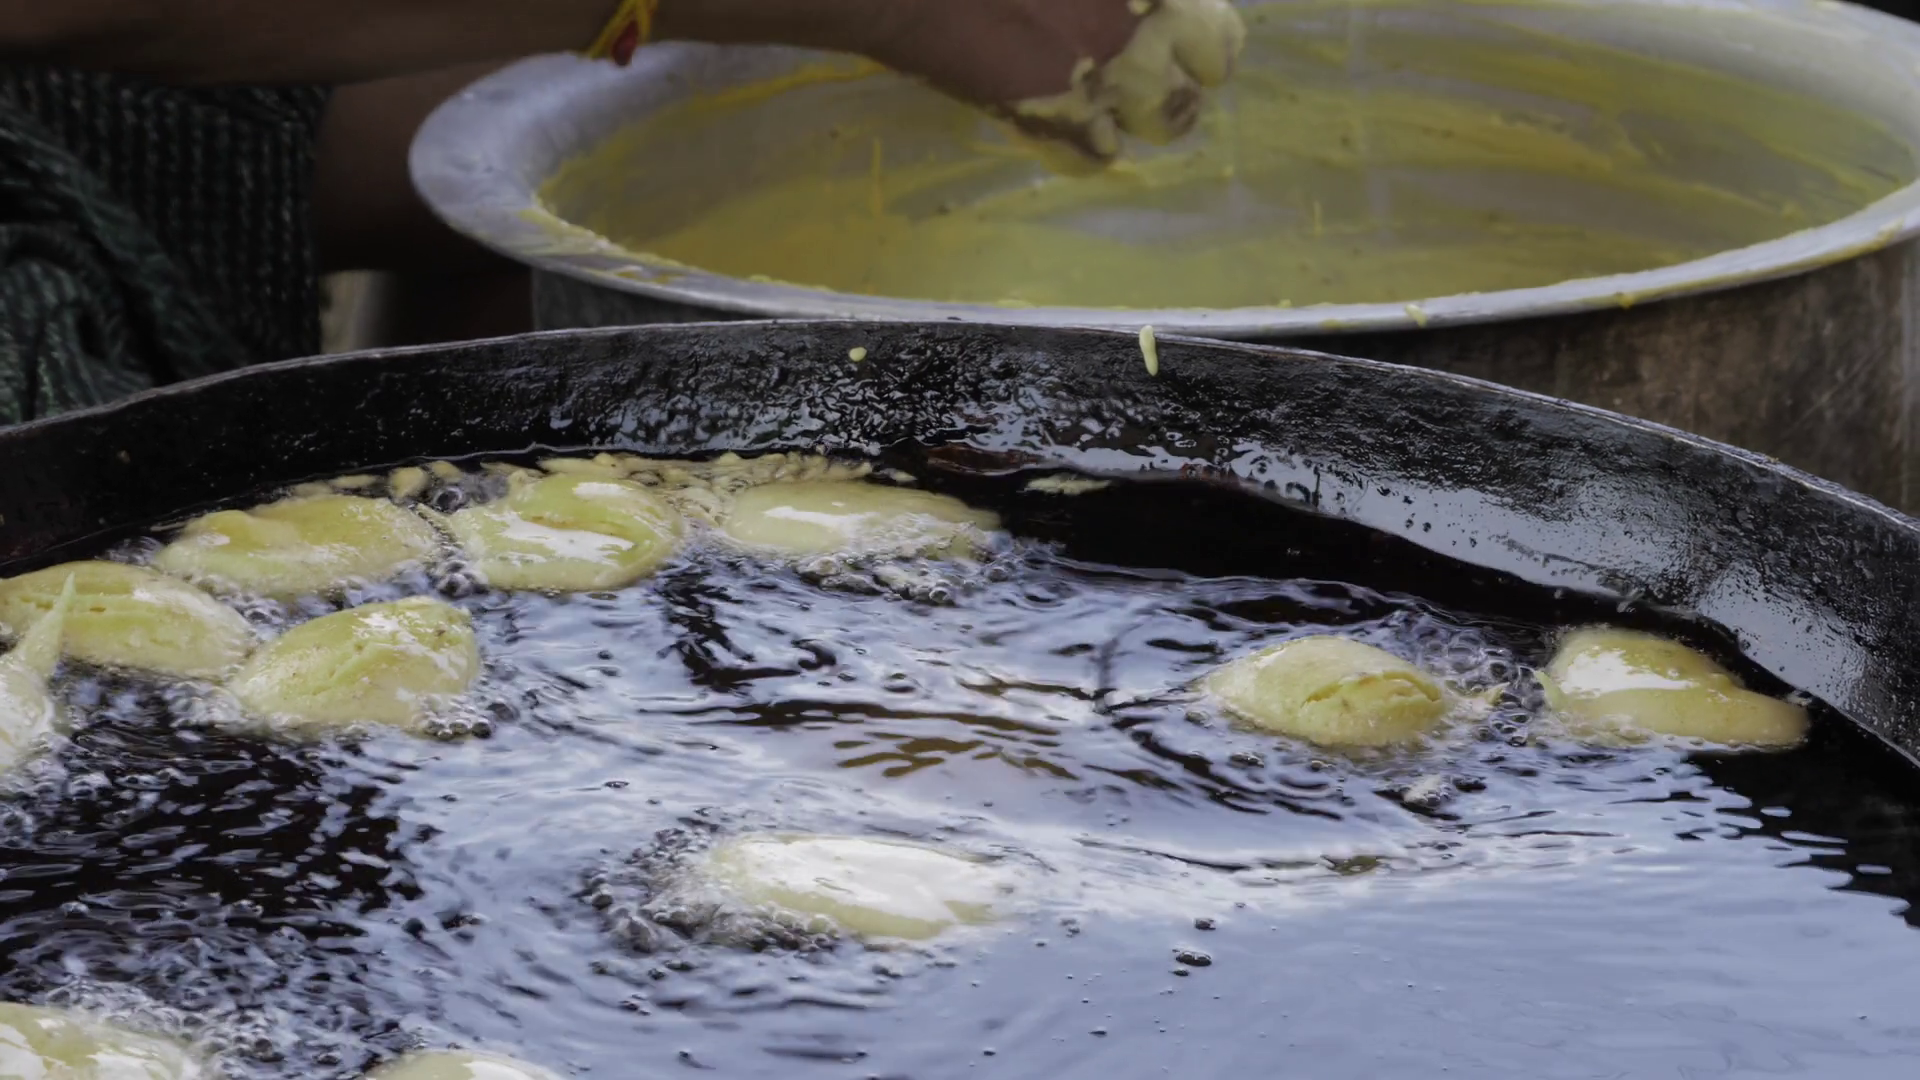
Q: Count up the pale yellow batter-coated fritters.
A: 11